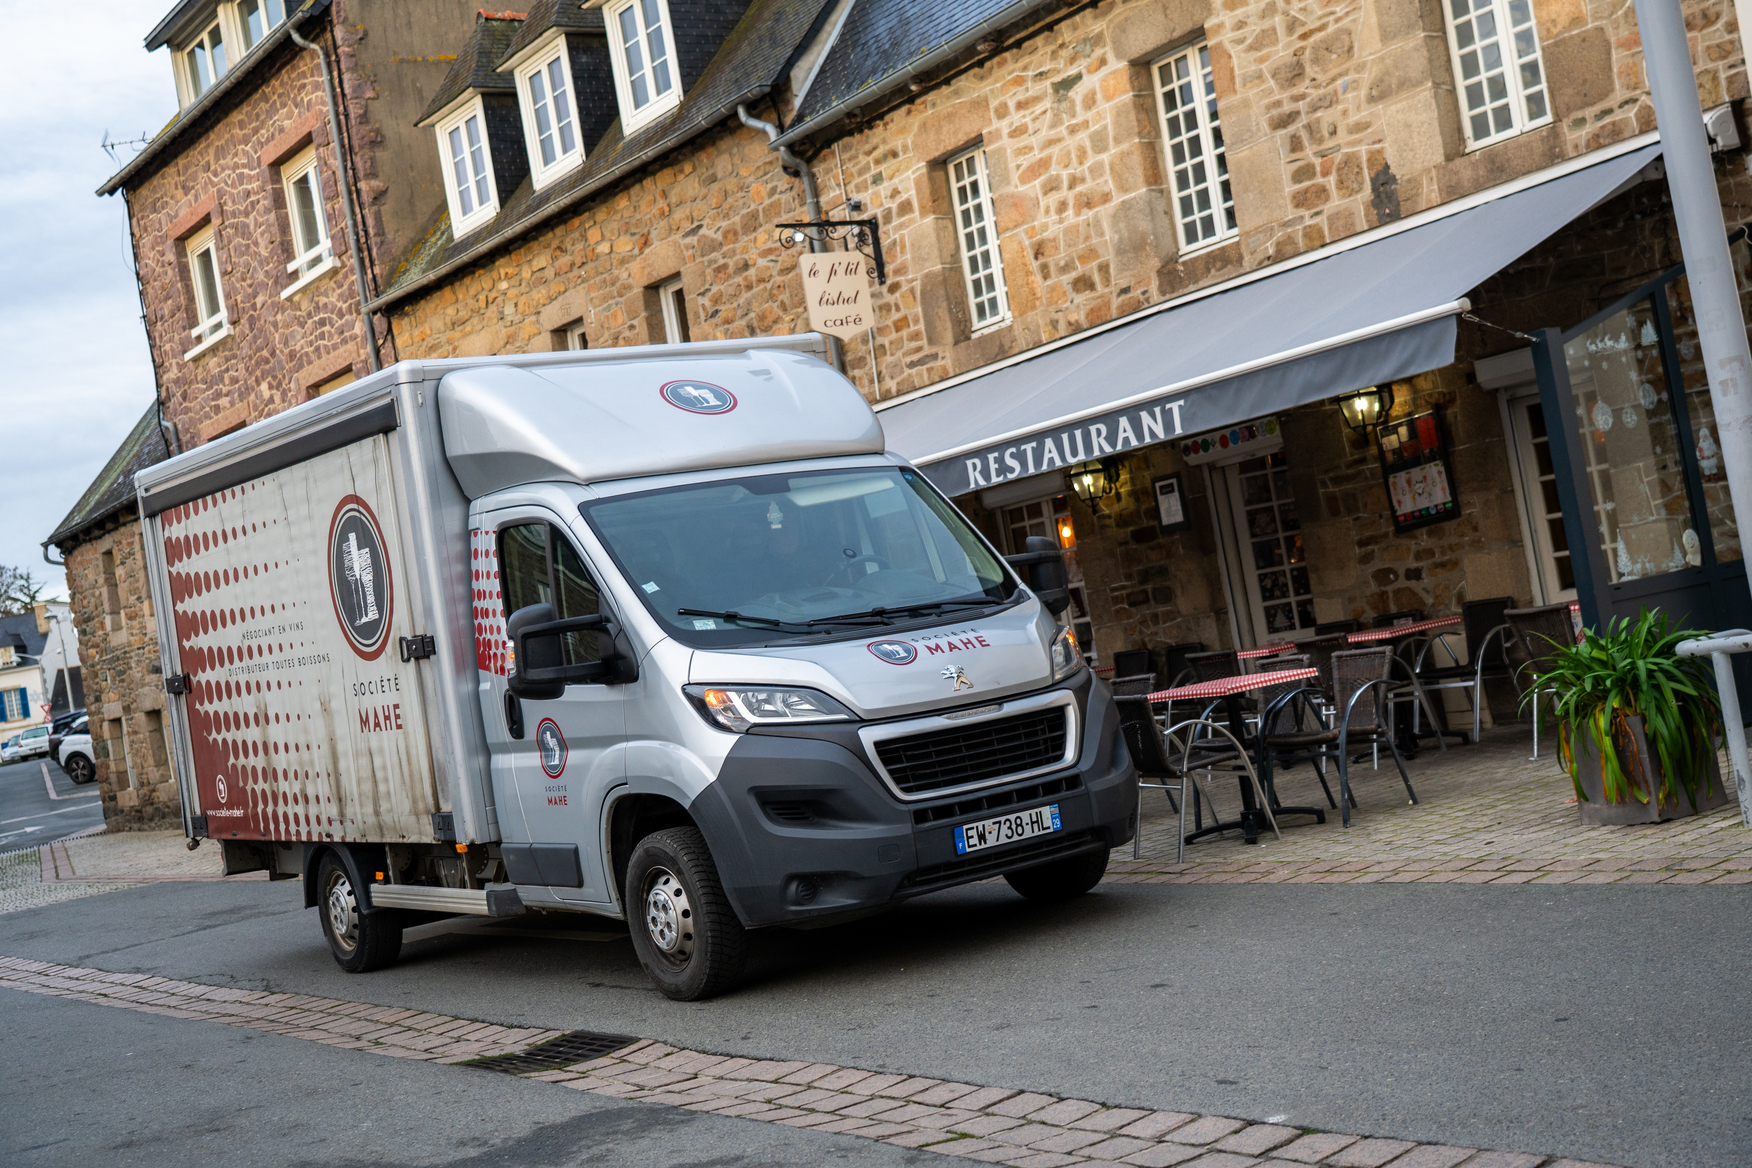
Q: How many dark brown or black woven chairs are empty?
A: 12